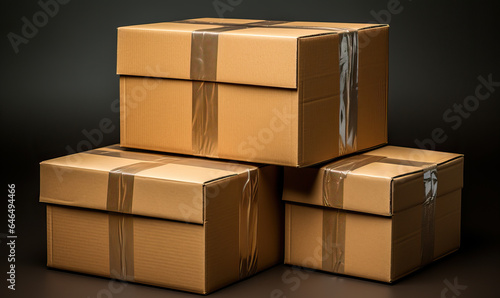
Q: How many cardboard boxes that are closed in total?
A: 3